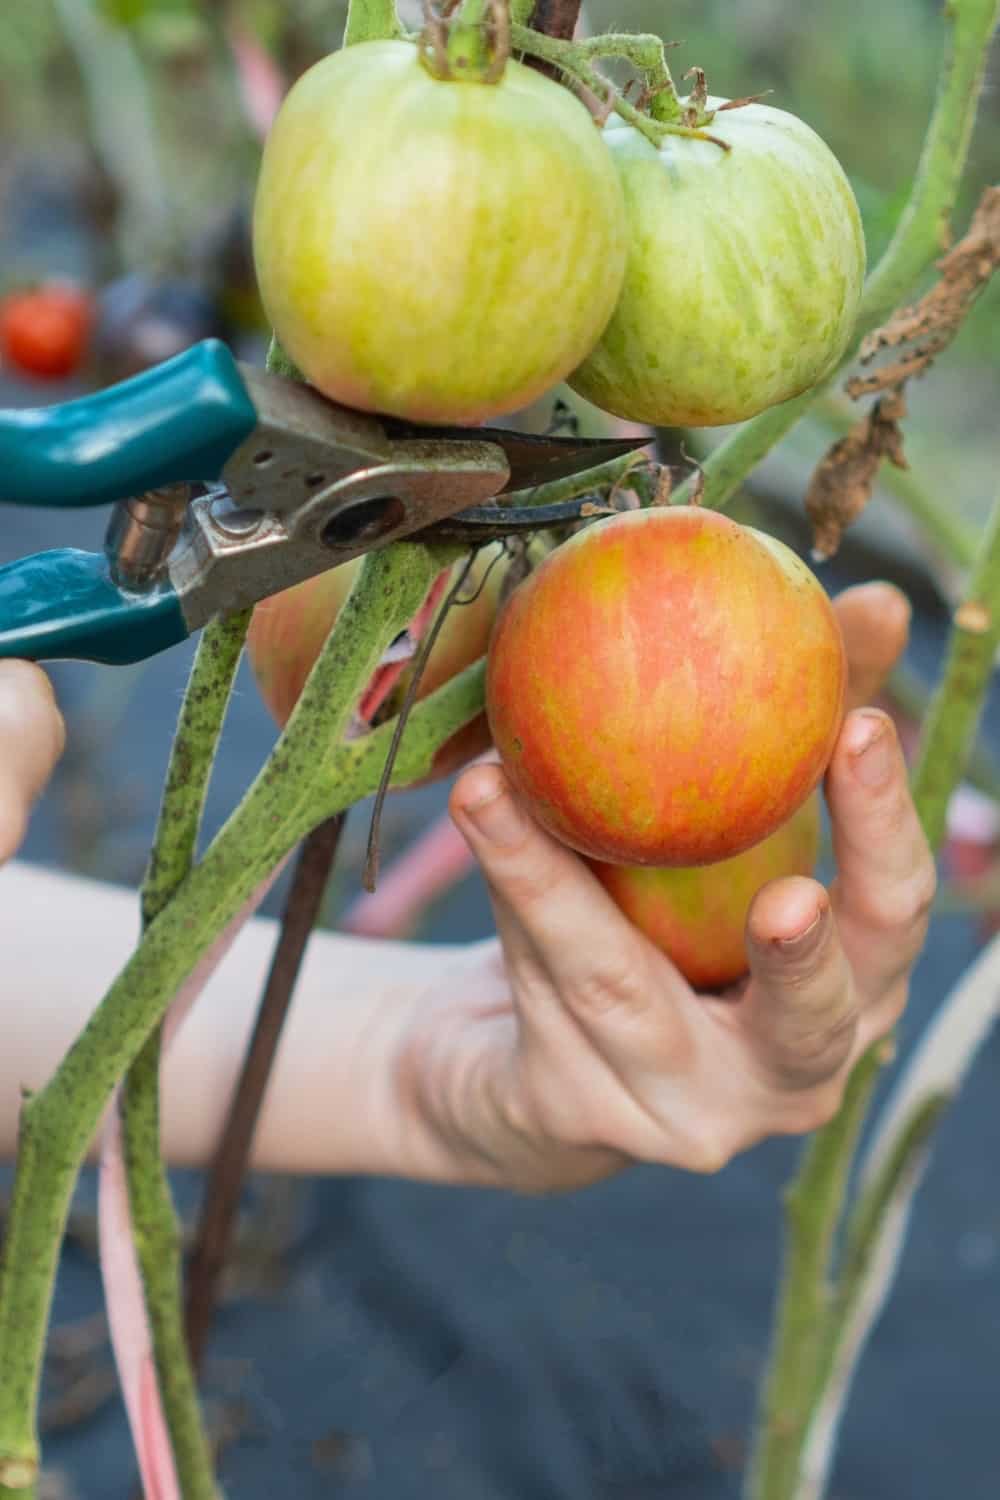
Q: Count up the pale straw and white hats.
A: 0